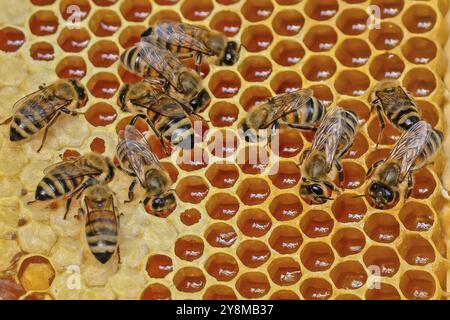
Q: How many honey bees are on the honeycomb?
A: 11